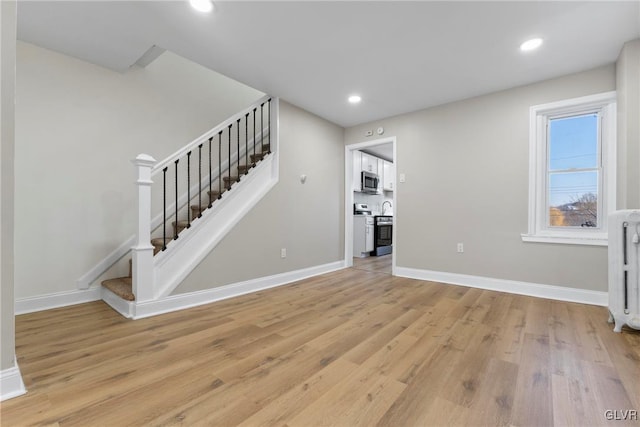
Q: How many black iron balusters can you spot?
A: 12